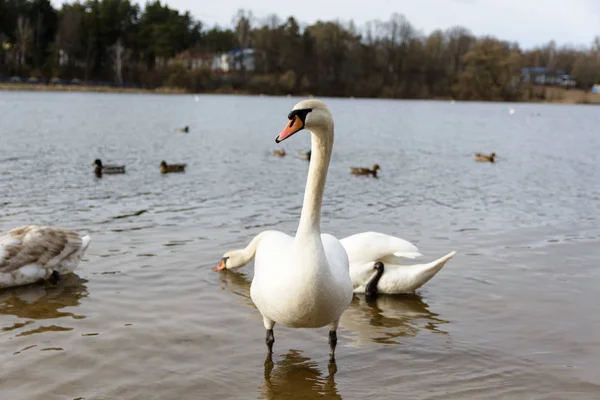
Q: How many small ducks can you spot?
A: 7